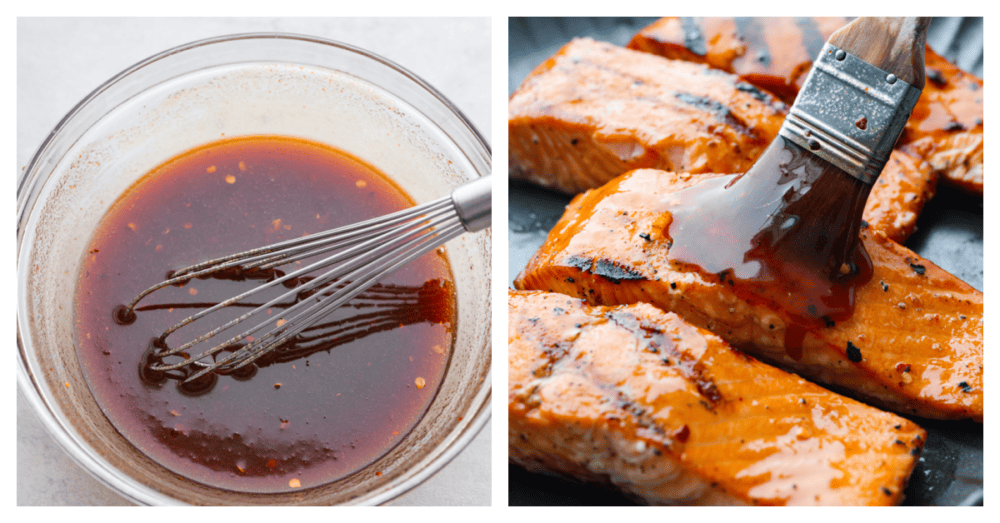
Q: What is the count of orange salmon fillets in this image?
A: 4